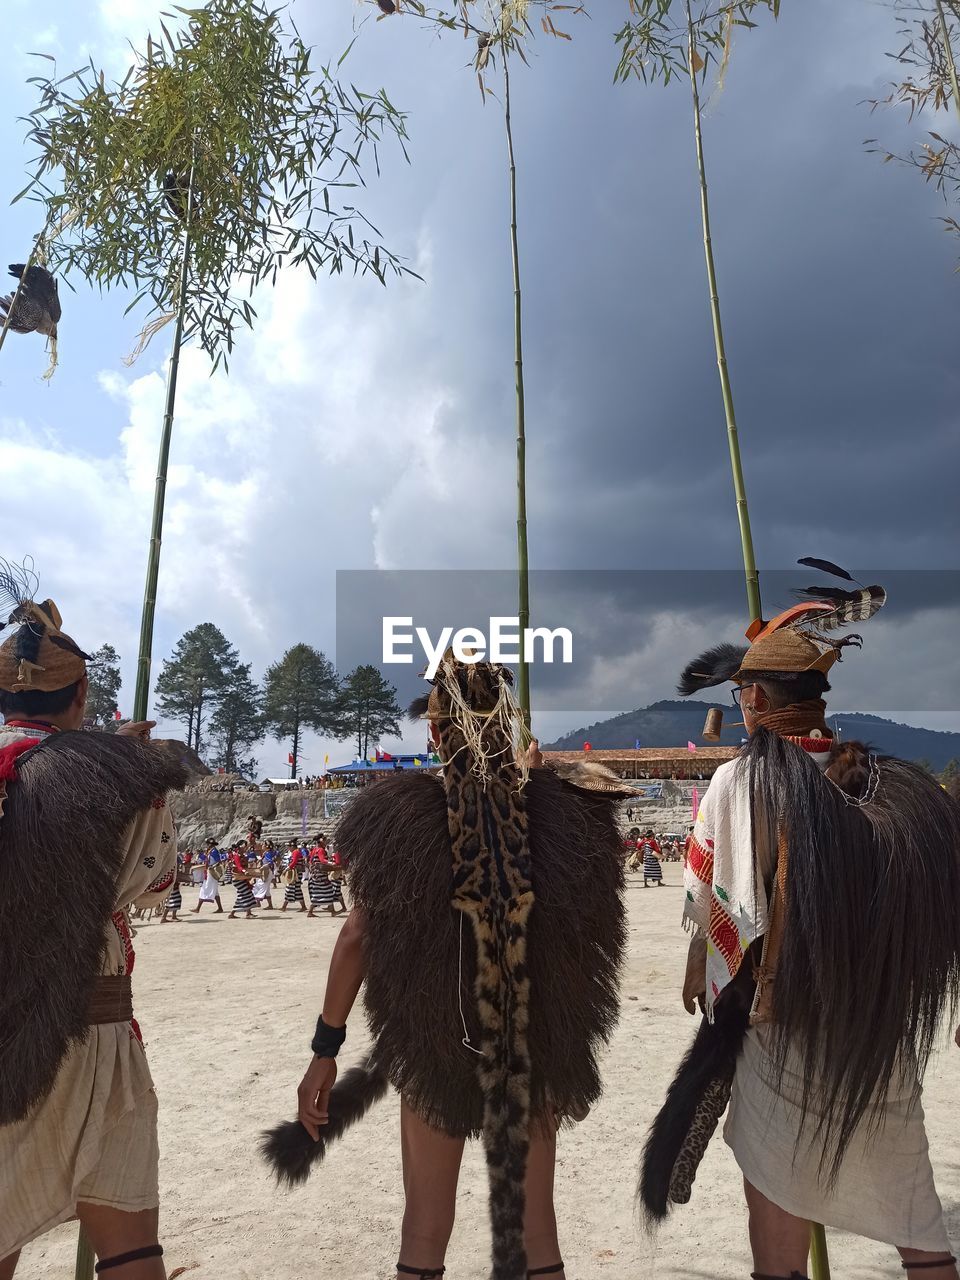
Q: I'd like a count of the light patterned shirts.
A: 2